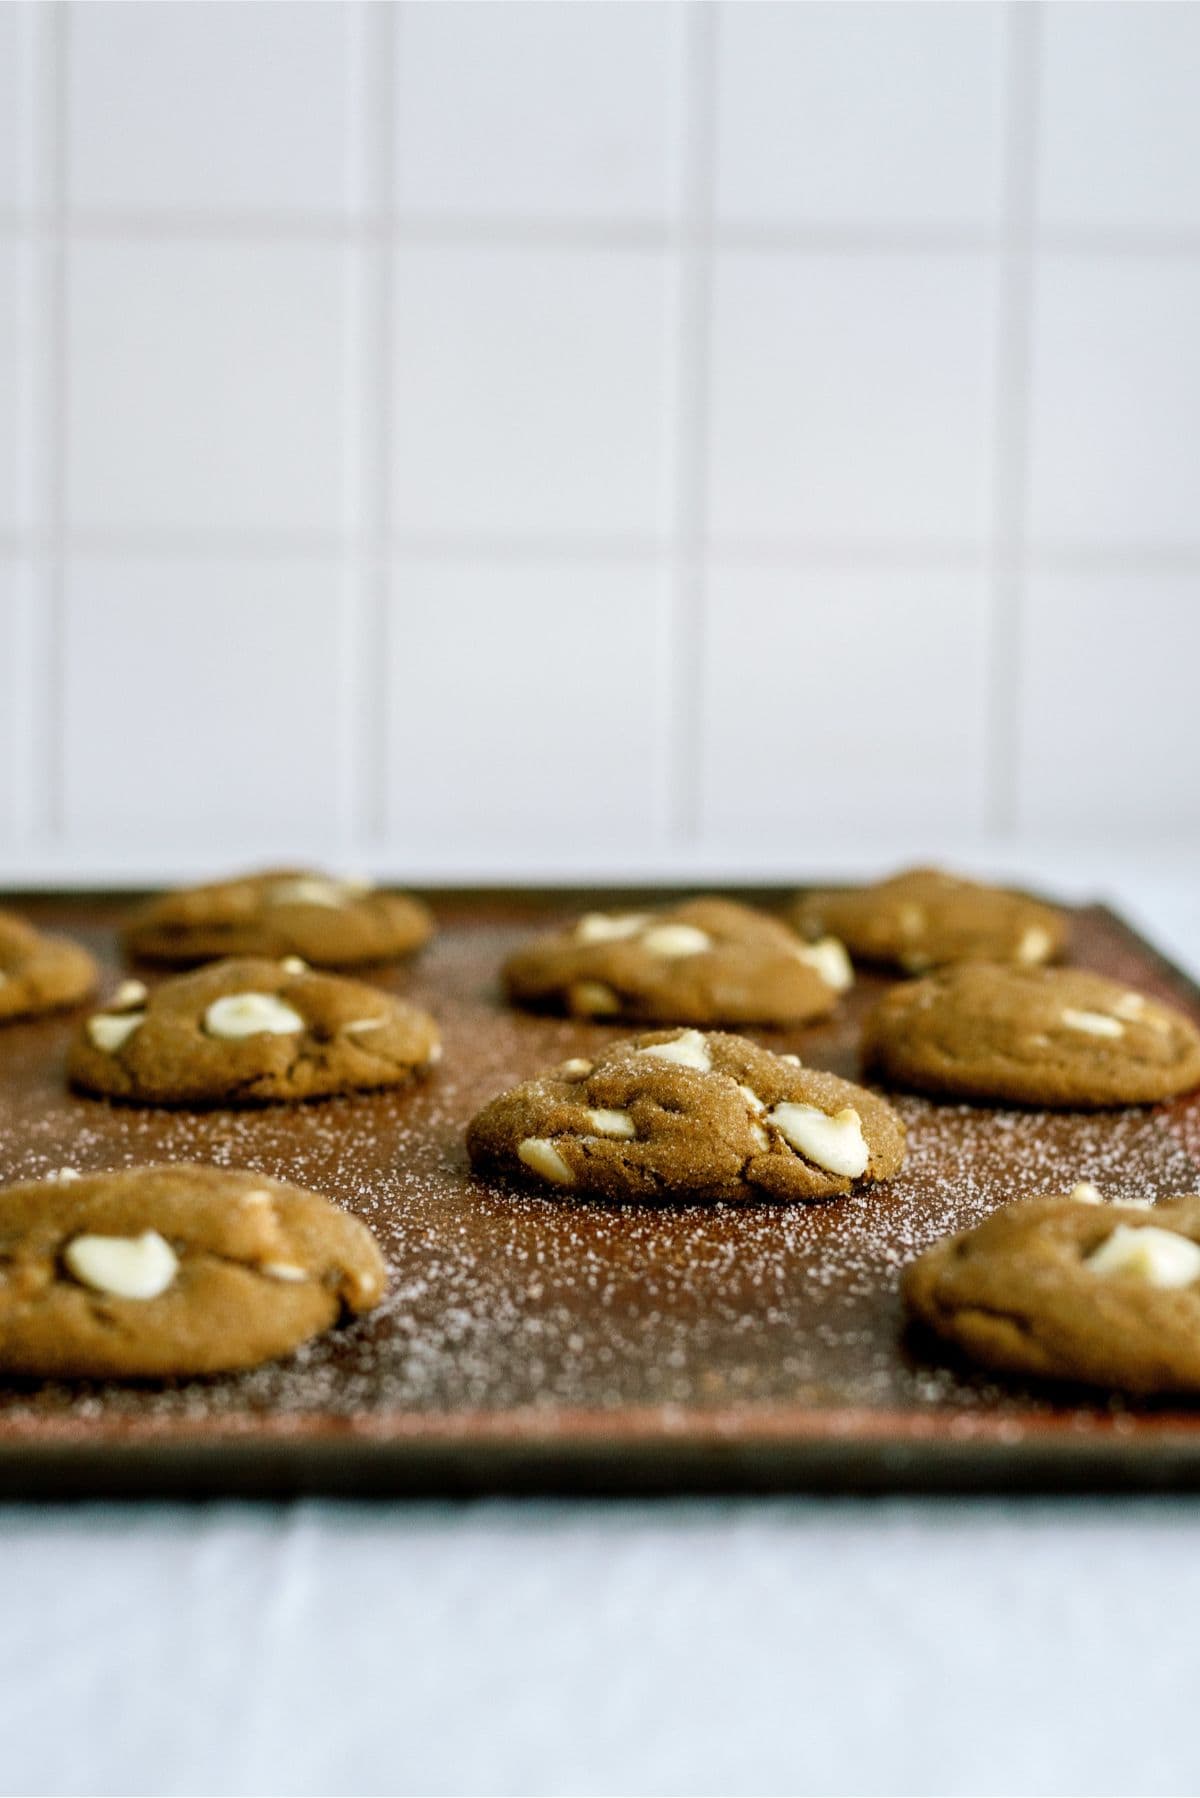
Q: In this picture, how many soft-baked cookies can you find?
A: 9